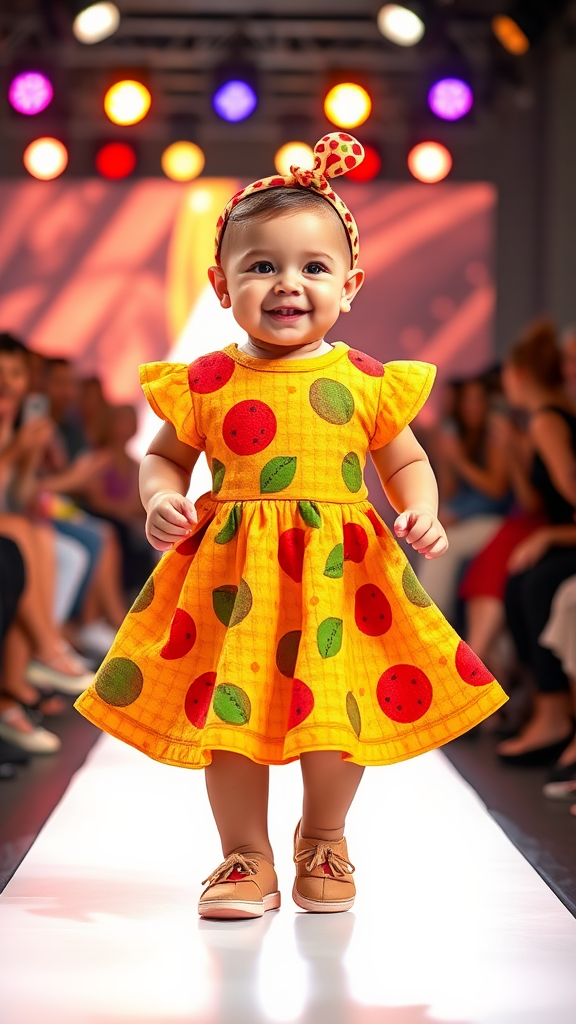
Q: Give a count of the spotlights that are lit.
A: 14